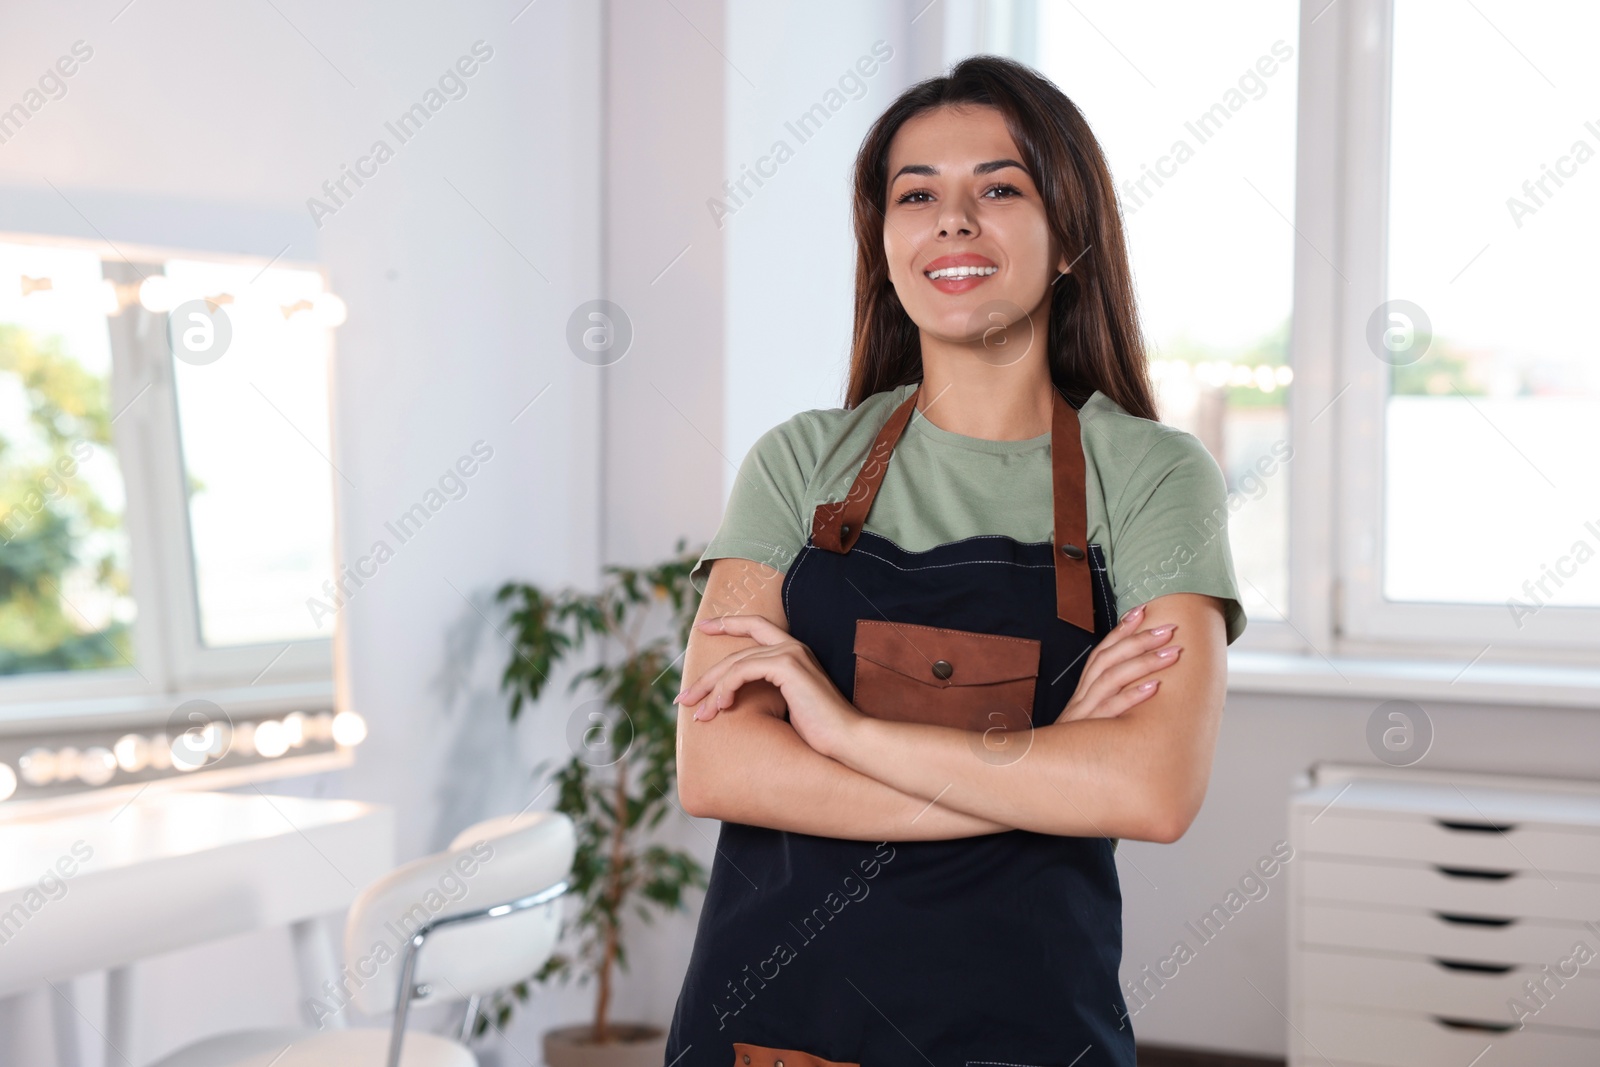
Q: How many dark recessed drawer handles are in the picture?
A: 5